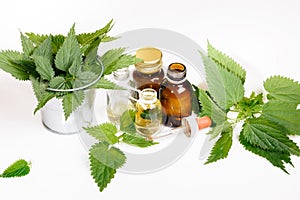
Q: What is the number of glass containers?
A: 4